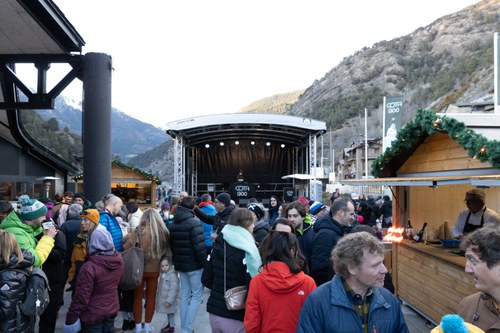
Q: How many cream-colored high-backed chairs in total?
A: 0